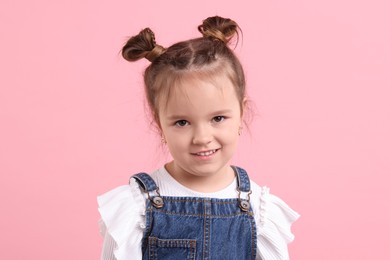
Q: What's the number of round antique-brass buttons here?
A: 2